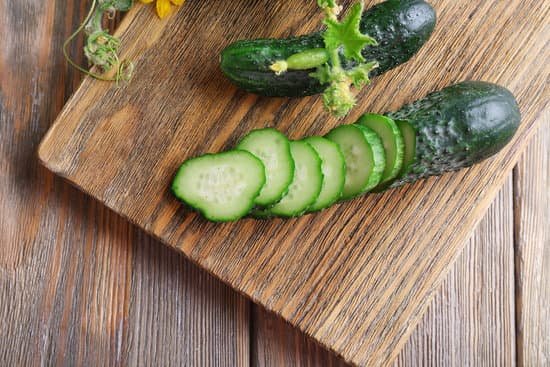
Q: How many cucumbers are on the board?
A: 2